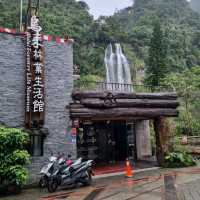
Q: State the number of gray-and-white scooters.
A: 2